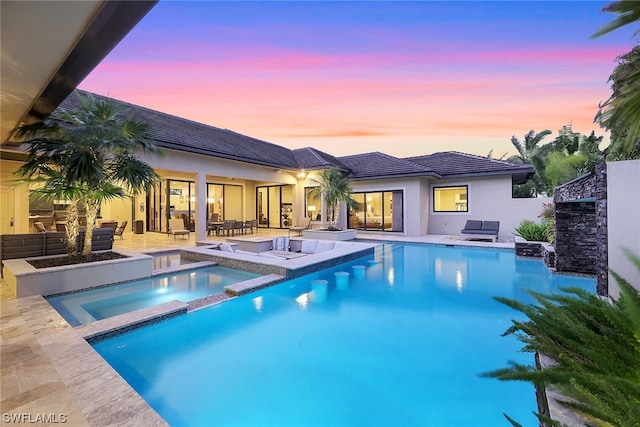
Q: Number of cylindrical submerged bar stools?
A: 4